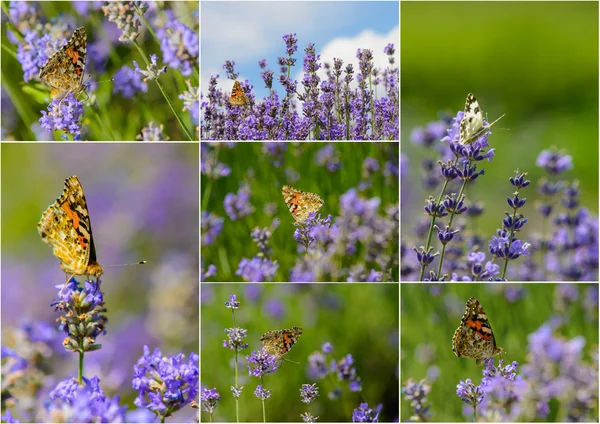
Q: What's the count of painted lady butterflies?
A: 6